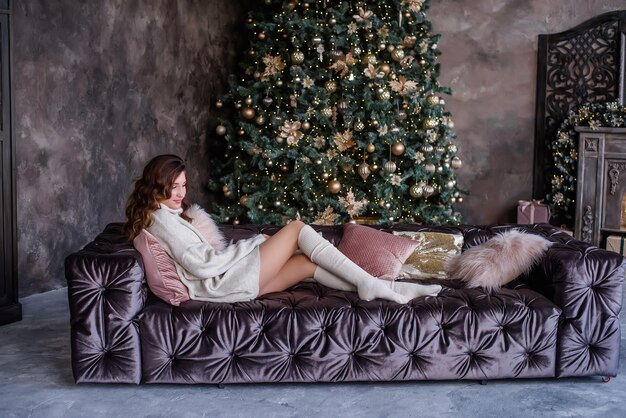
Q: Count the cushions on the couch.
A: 5